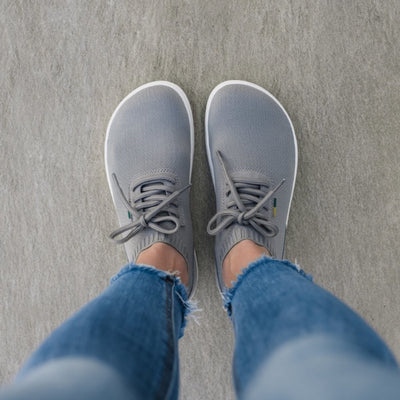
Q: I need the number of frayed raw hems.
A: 2